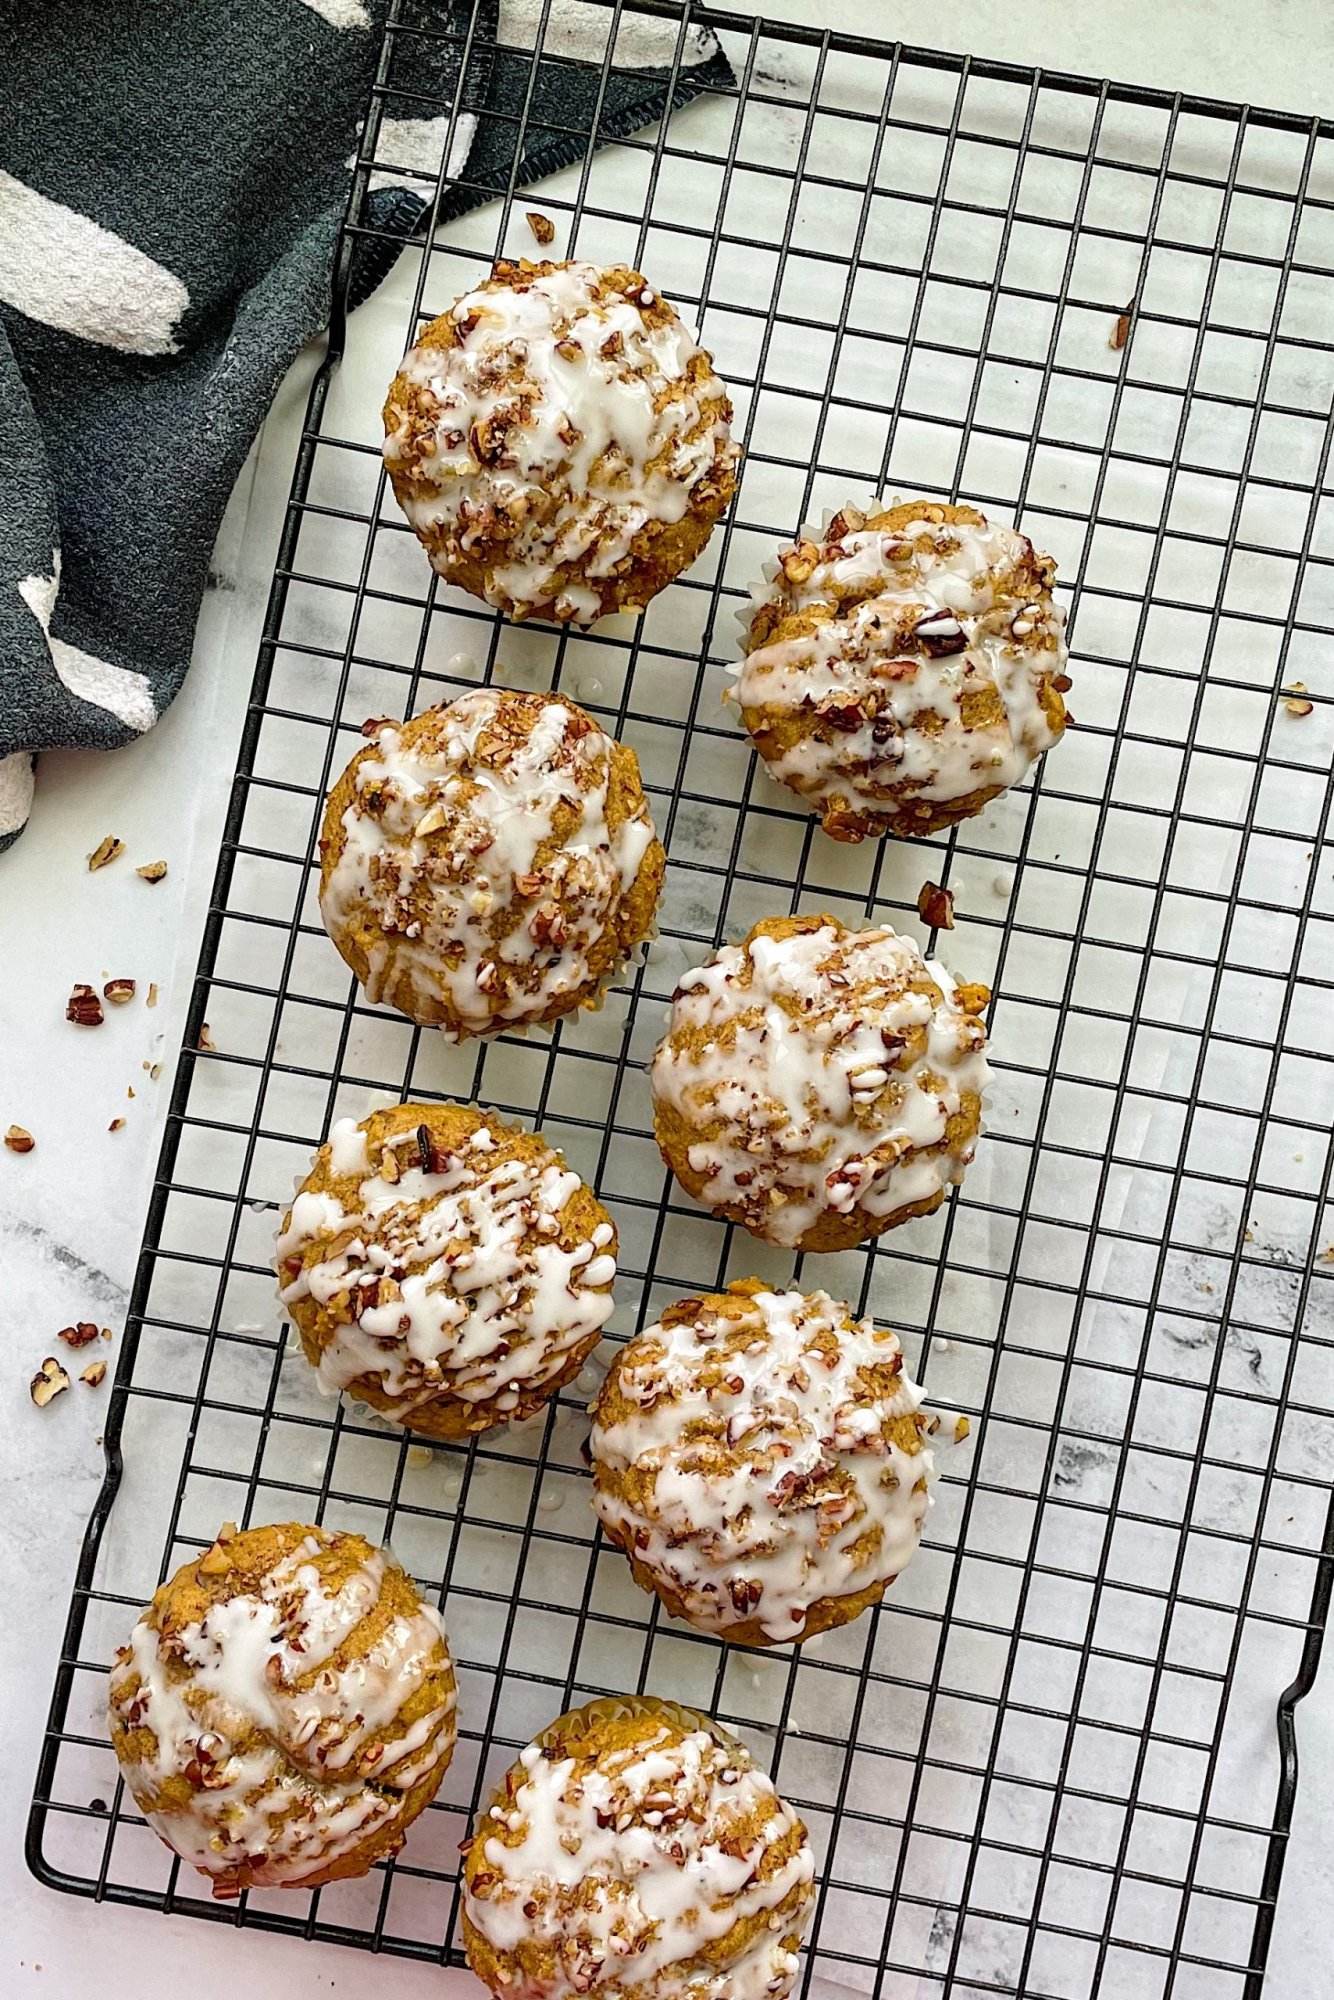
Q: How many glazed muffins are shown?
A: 8